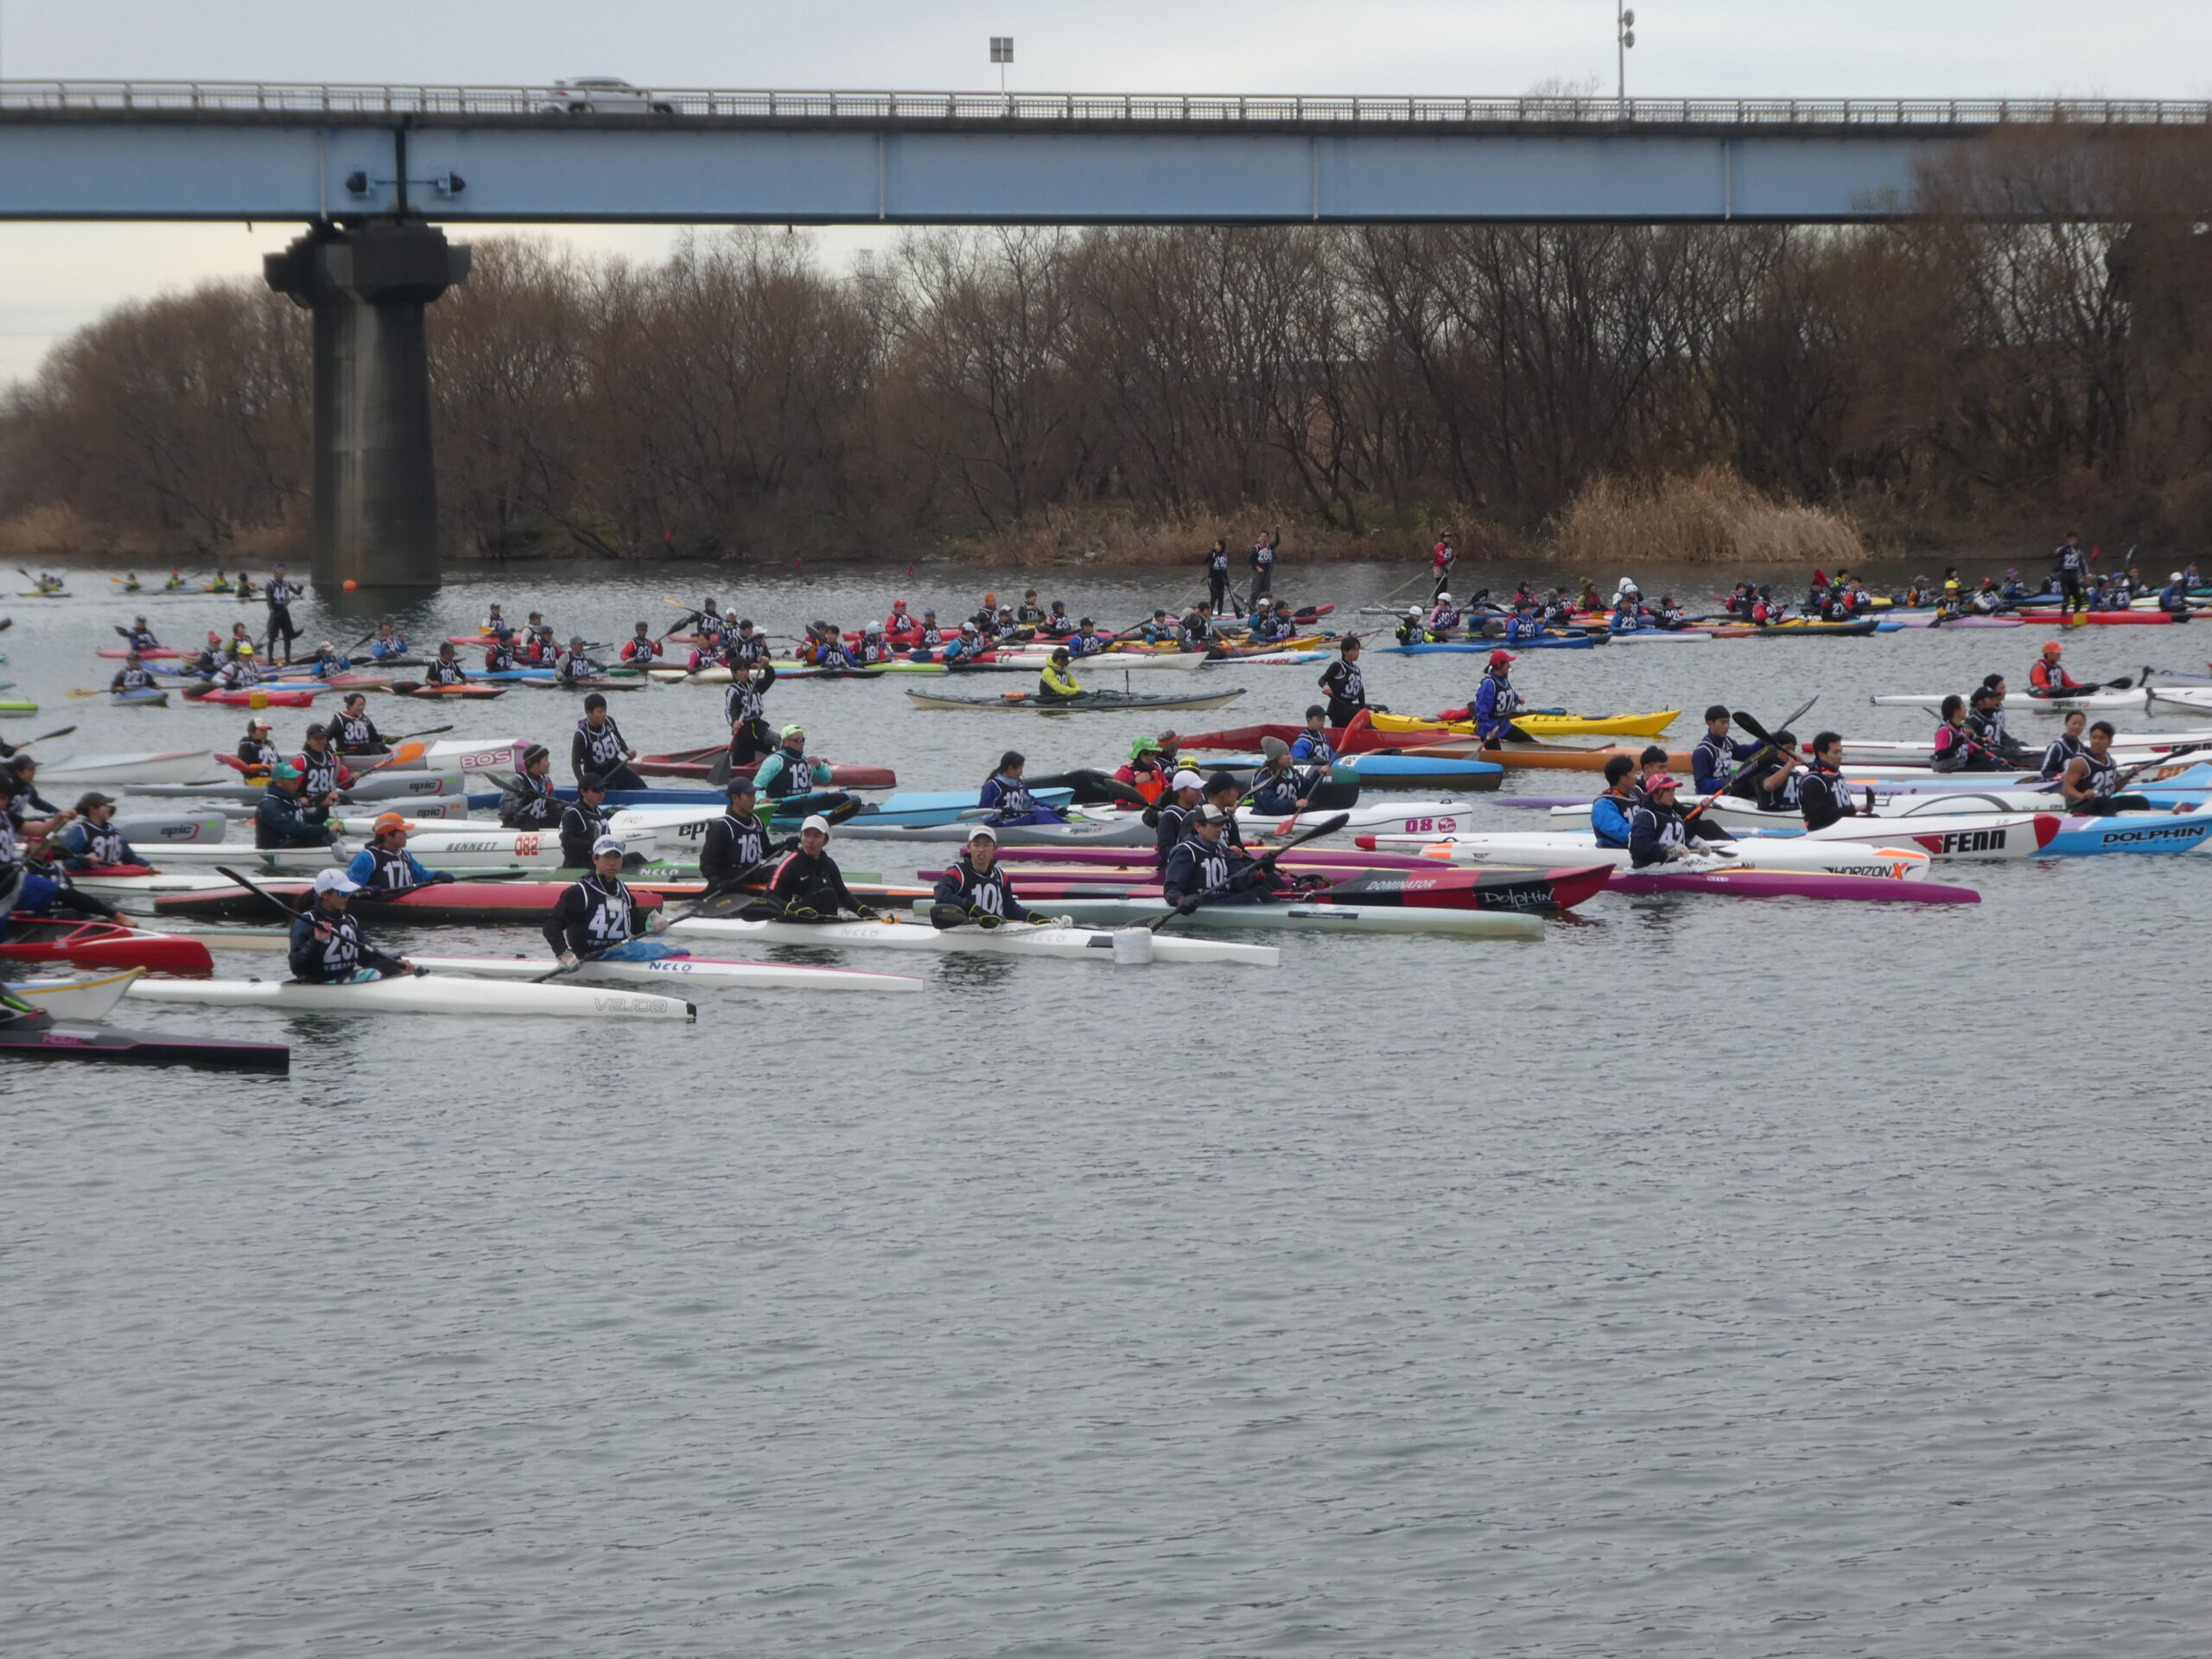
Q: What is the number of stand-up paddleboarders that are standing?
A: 5